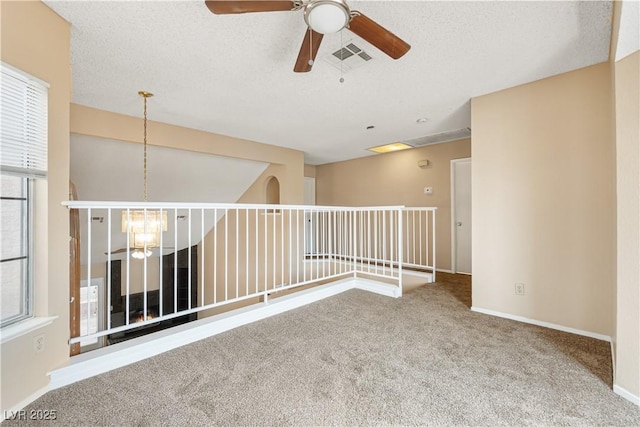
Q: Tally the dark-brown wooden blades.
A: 3